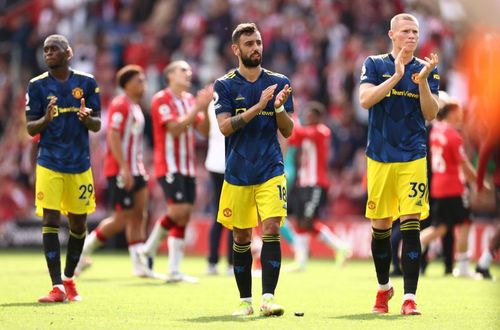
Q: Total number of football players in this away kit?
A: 3